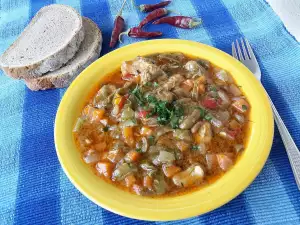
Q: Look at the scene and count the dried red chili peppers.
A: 5